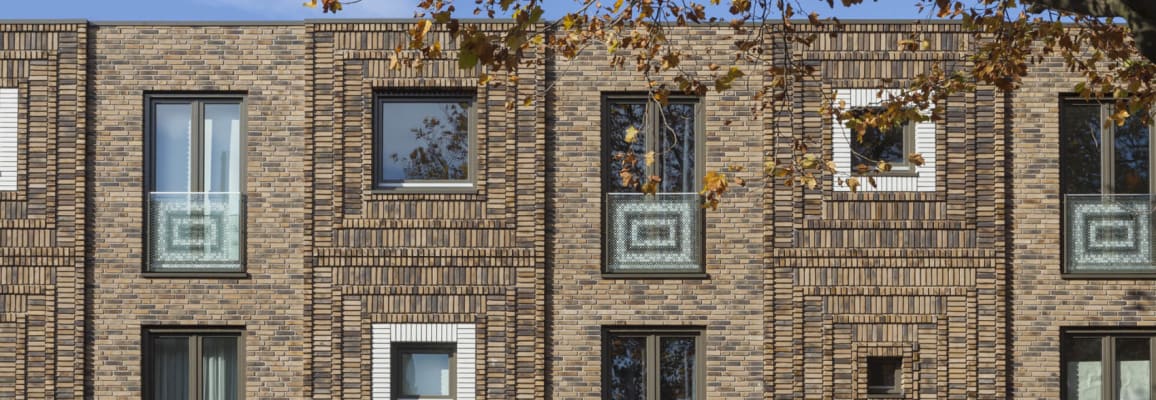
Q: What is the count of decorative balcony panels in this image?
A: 3